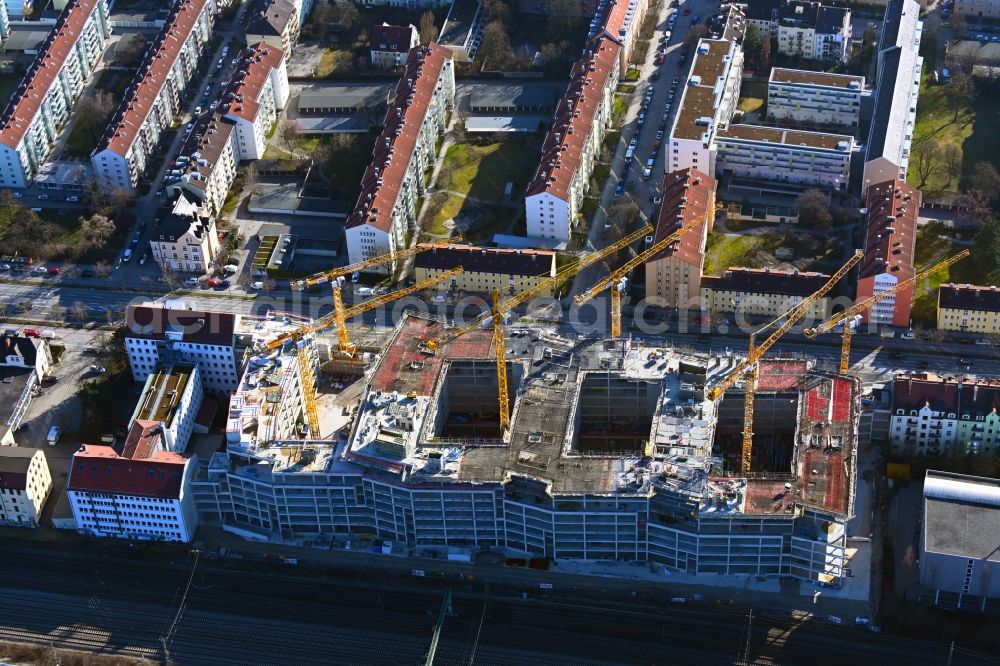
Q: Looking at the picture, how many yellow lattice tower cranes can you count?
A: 6